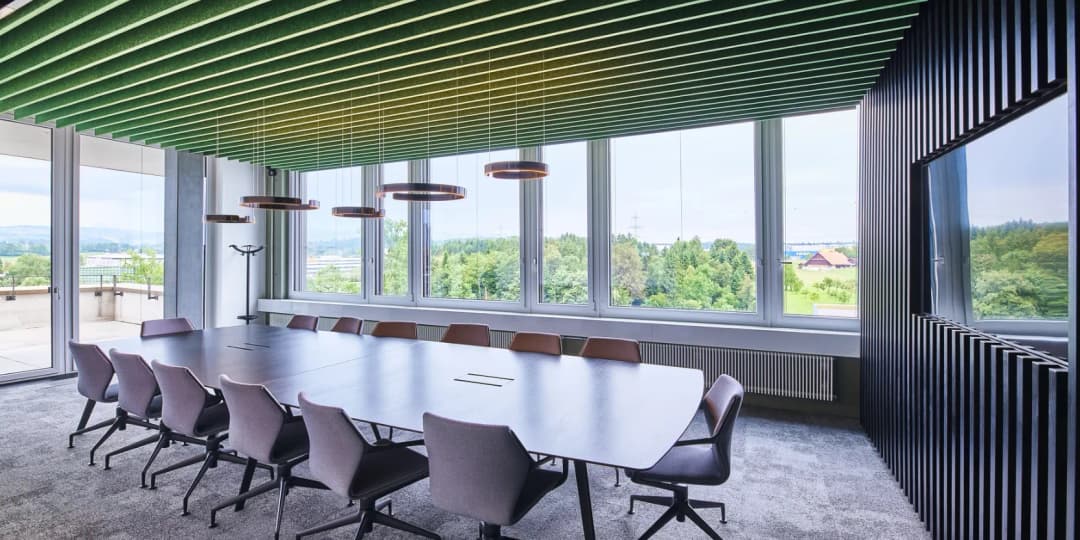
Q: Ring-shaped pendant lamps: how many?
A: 5